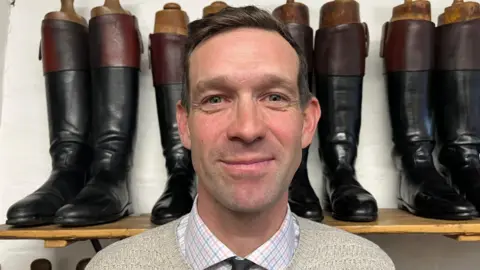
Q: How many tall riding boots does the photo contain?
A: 8